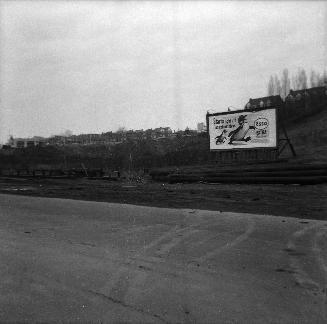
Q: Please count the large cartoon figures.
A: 1